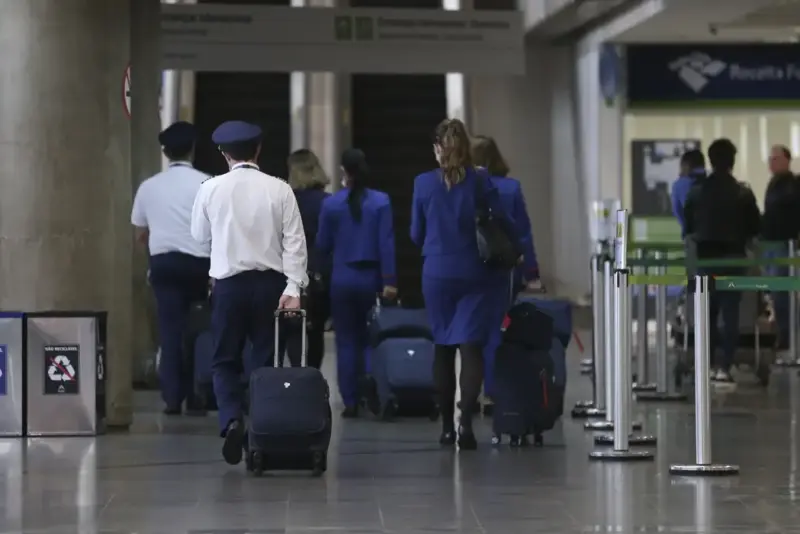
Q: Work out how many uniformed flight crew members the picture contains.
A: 6